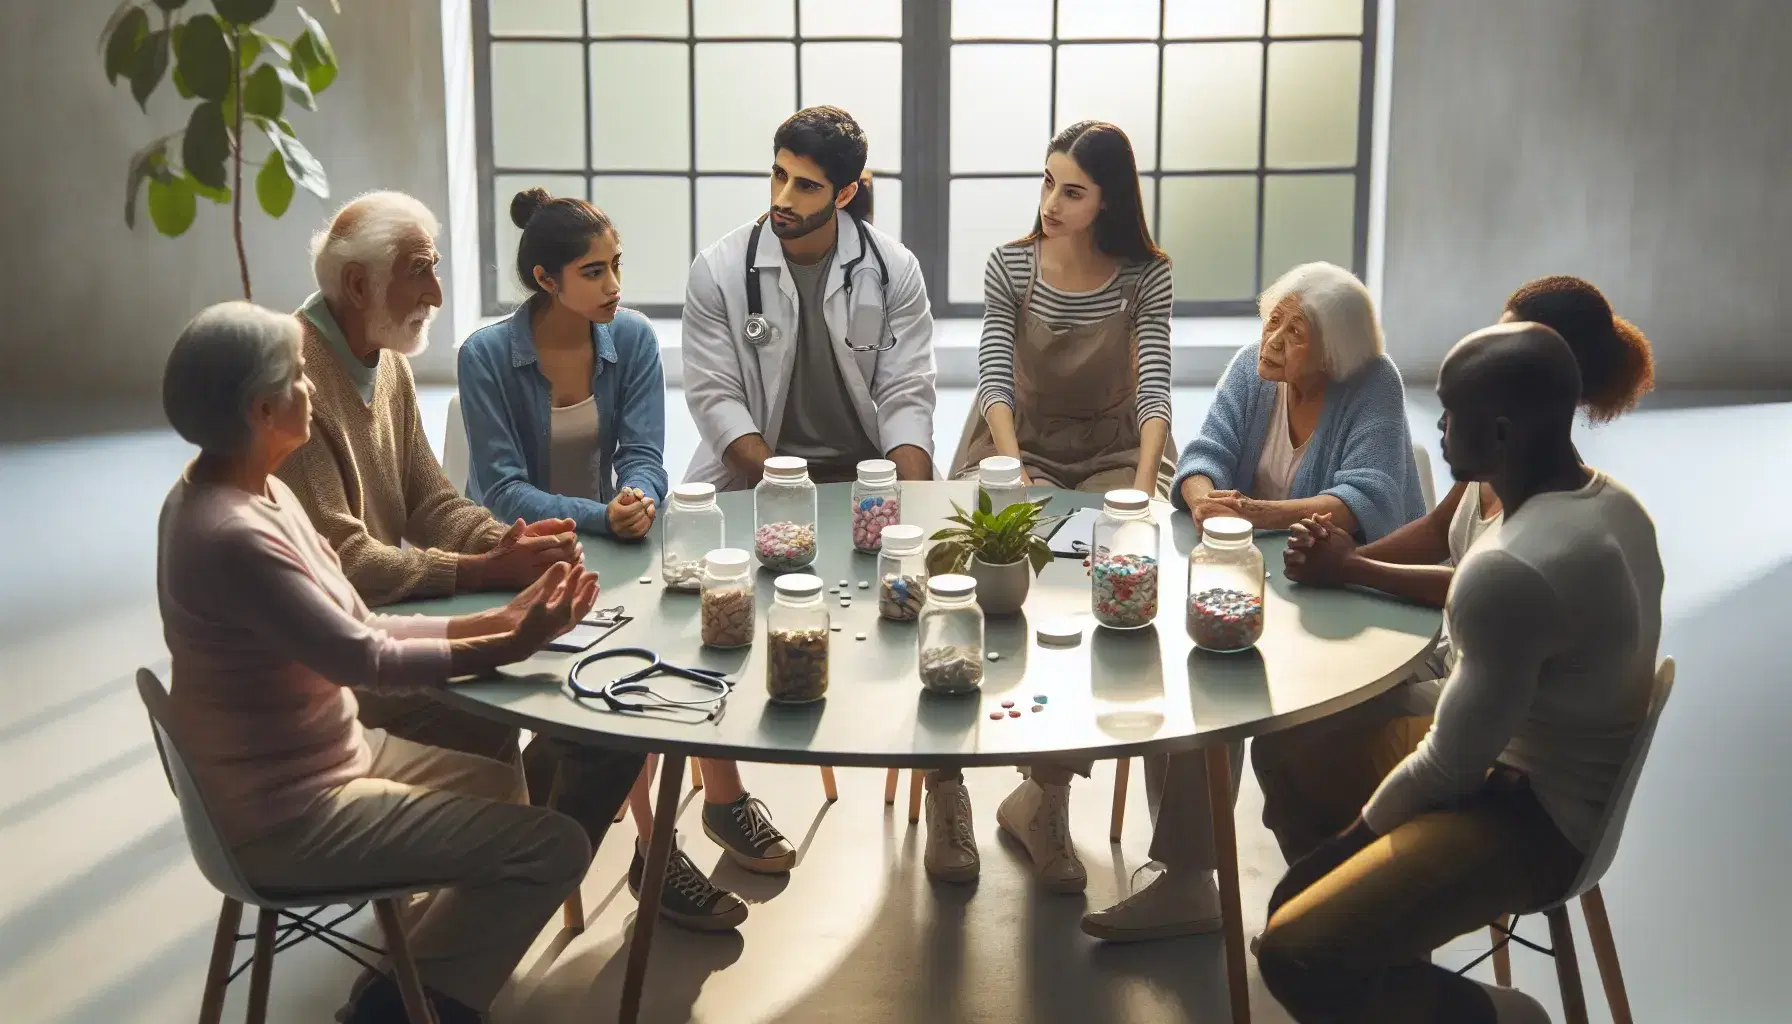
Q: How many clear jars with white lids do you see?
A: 10